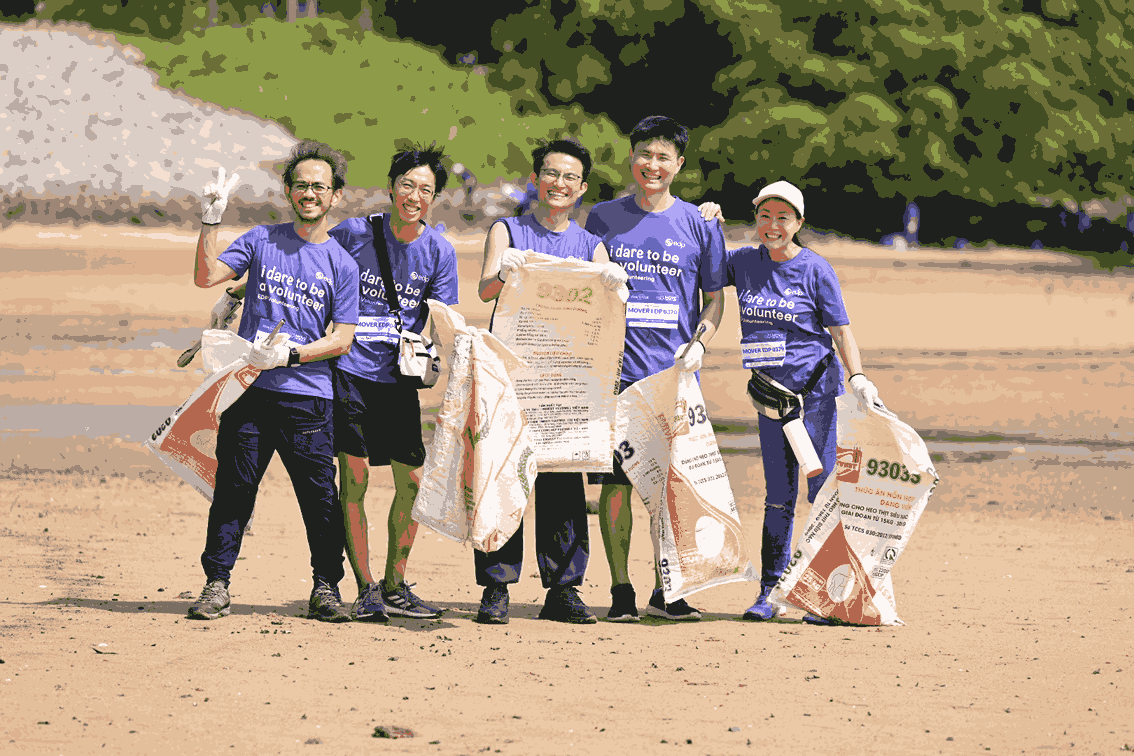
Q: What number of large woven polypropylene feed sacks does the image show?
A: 5